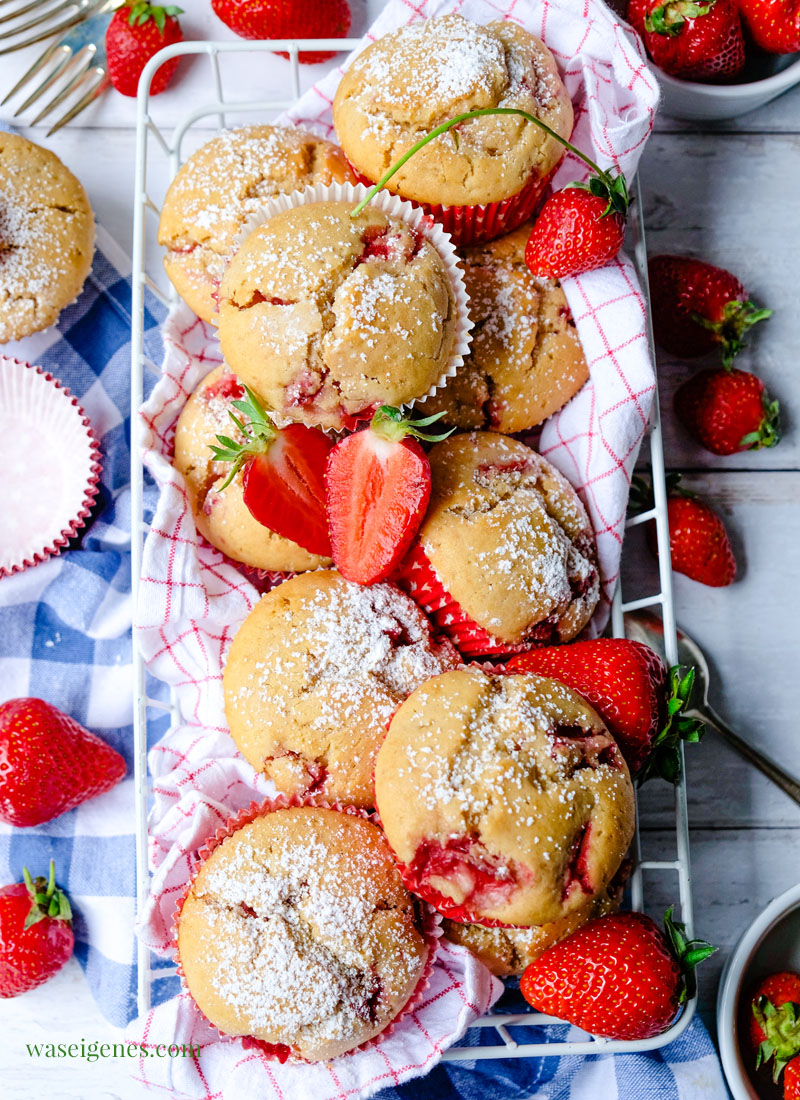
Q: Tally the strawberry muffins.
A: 11